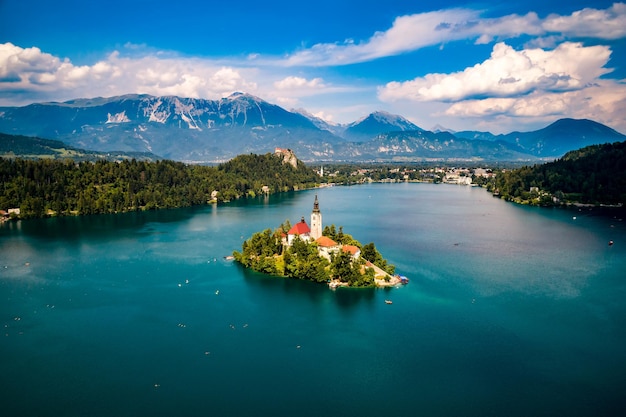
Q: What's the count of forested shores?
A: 2